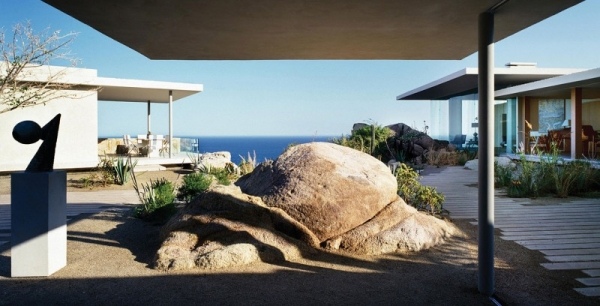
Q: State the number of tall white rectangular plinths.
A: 1